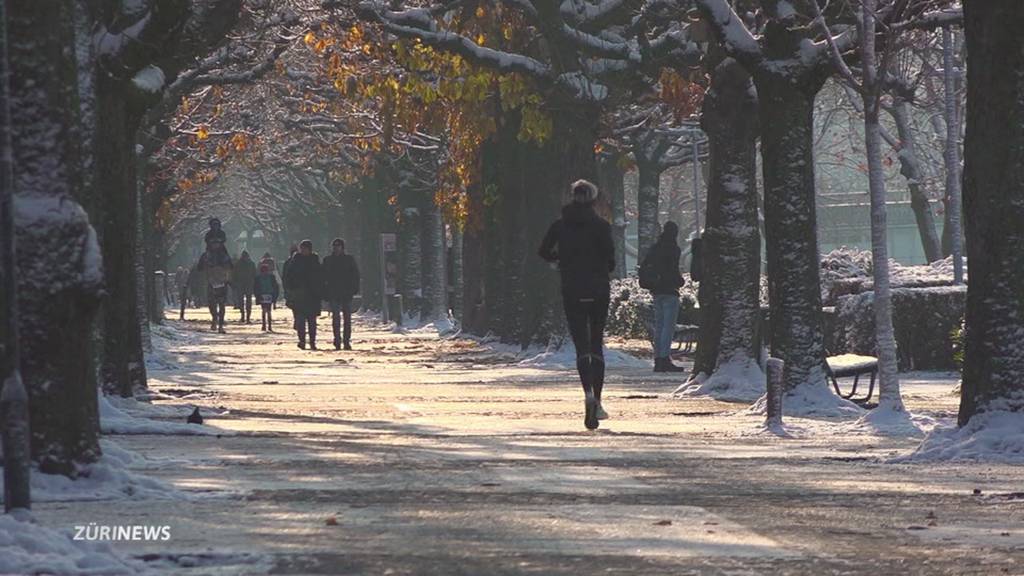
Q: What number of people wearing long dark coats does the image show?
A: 2